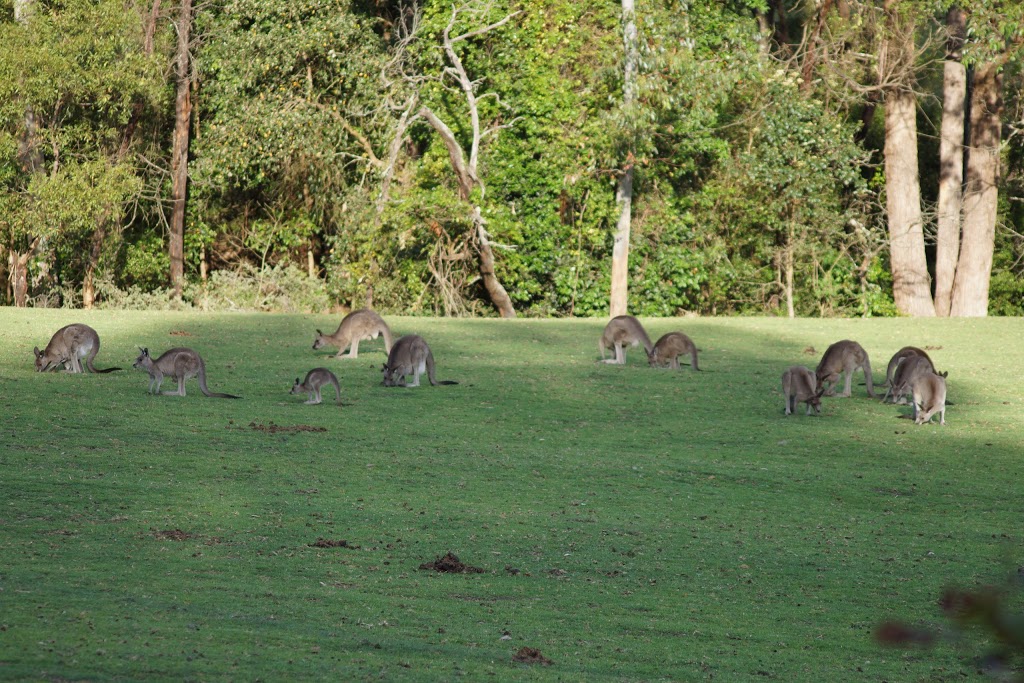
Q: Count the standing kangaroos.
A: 12